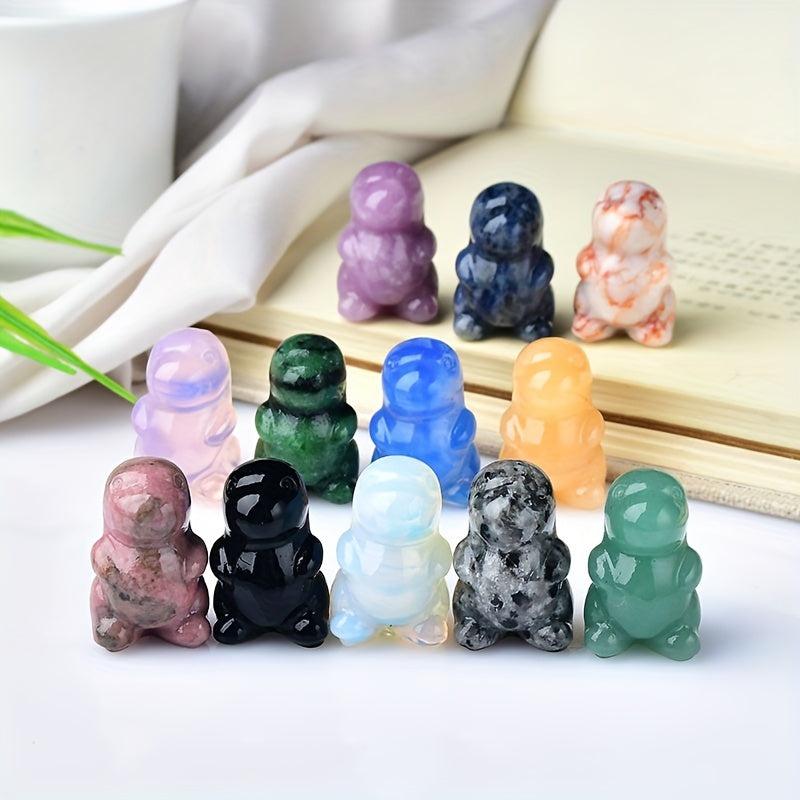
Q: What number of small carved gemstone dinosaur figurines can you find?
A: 12